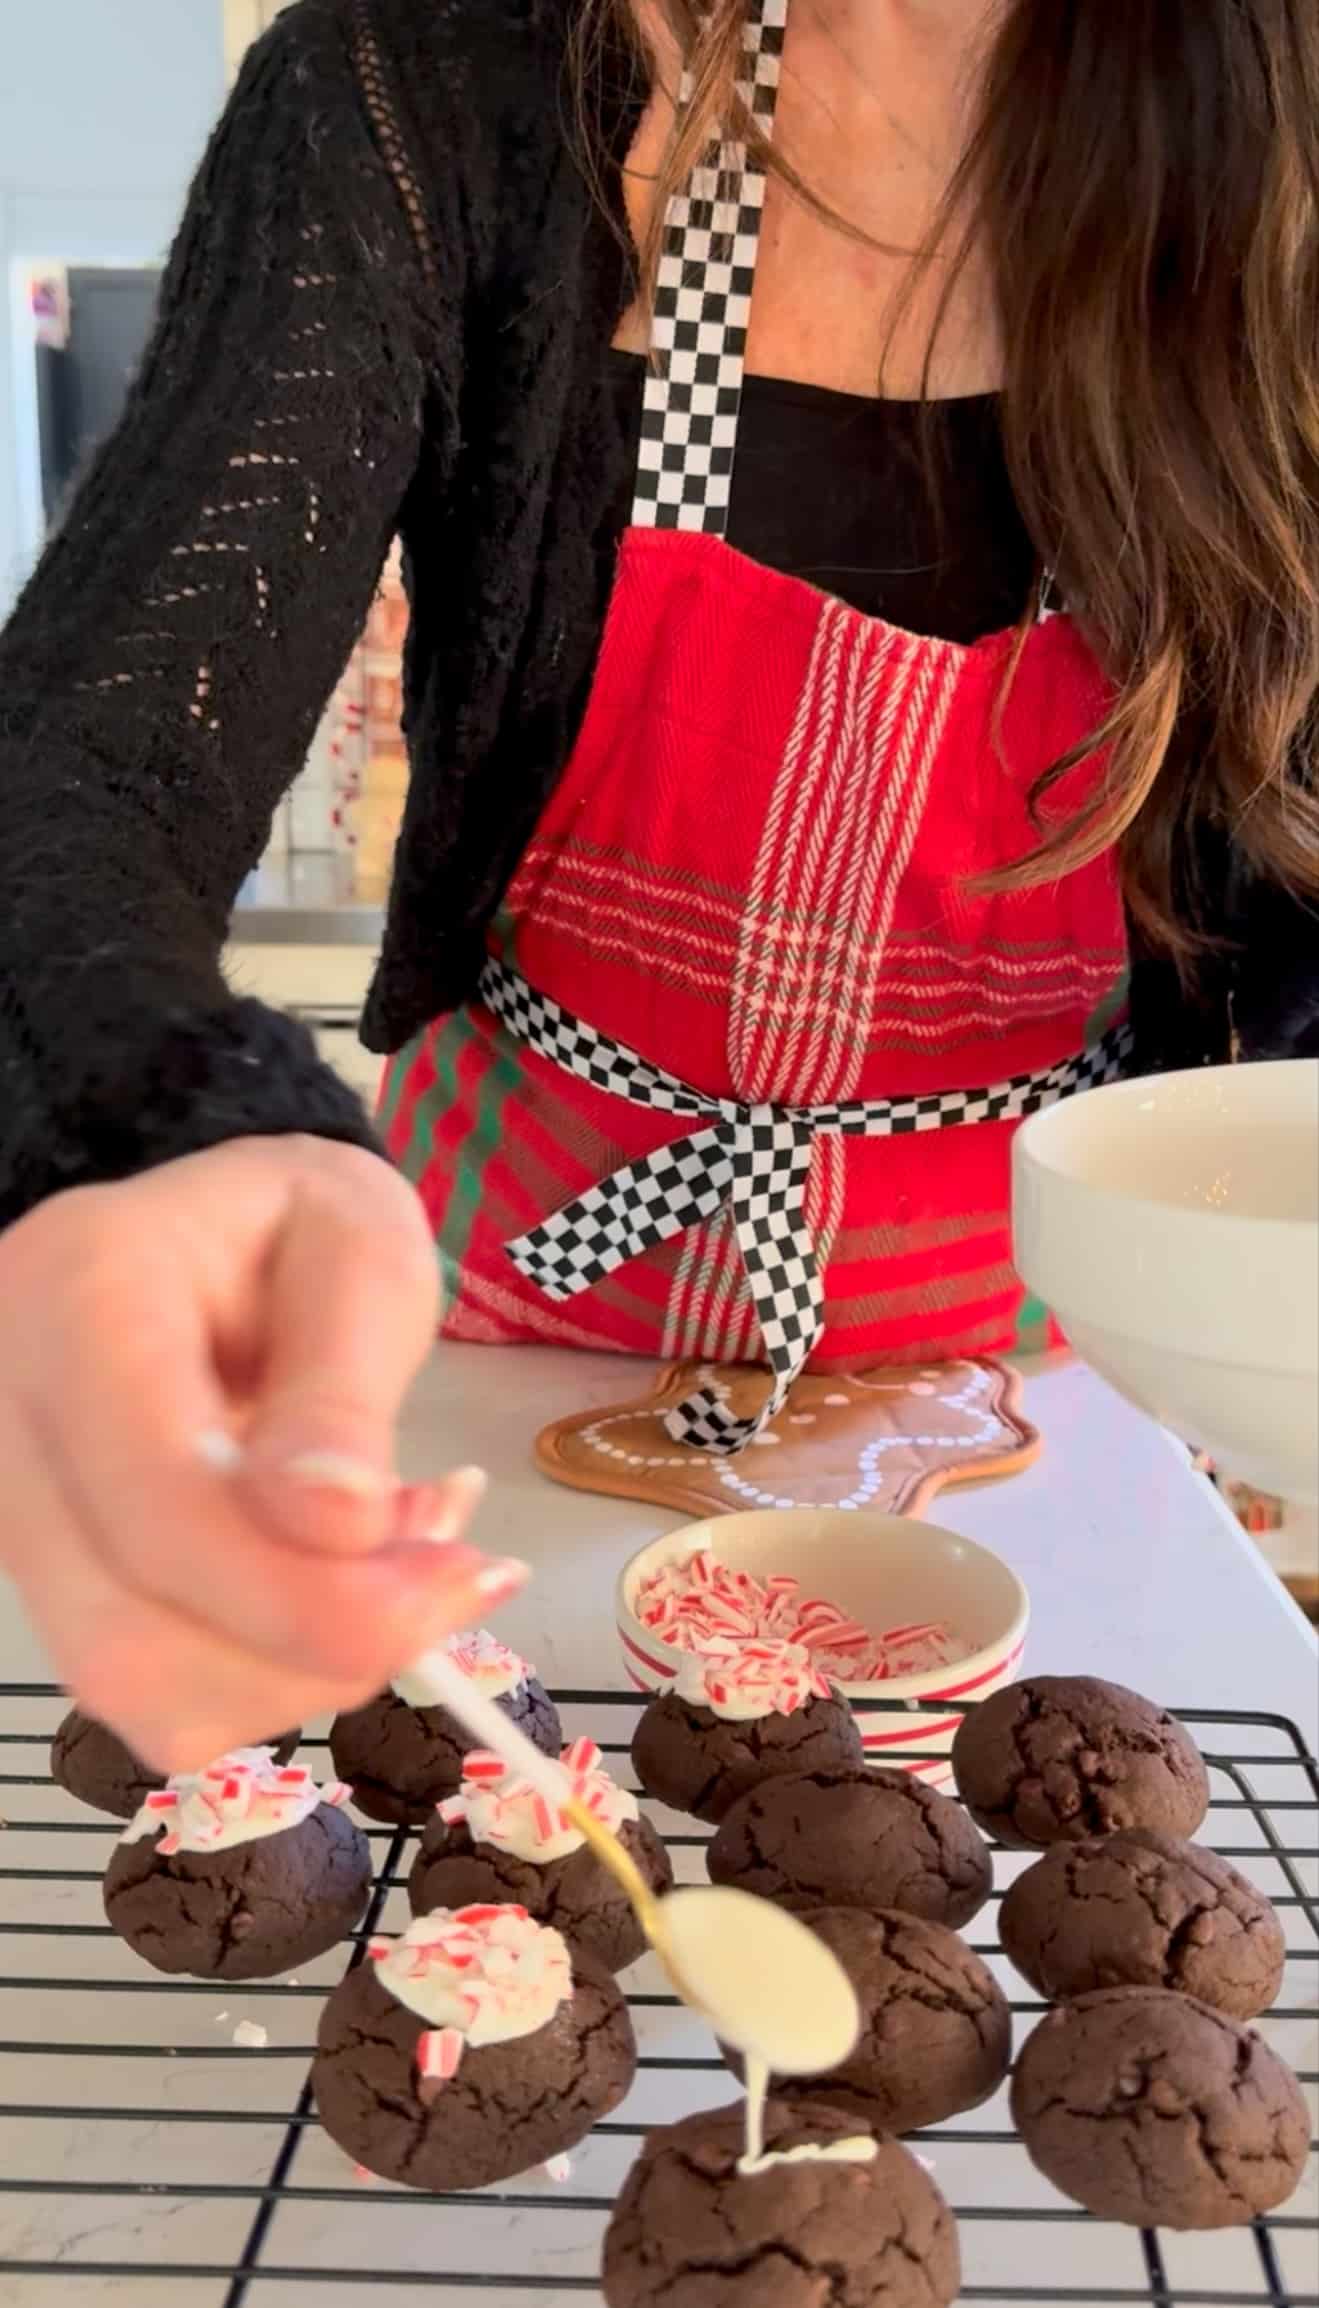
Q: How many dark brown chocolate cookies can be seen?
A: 12